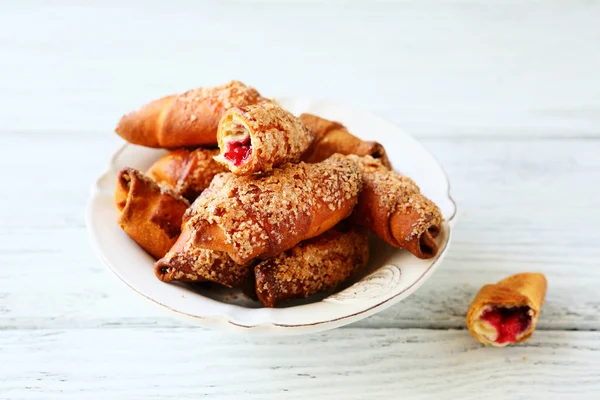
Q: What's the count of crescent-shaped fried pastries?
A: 10